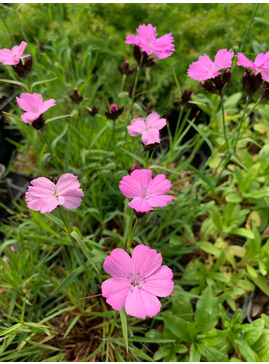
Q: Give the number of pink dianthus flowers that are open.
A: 9